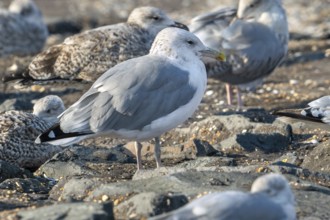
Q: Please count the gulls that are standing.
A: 2